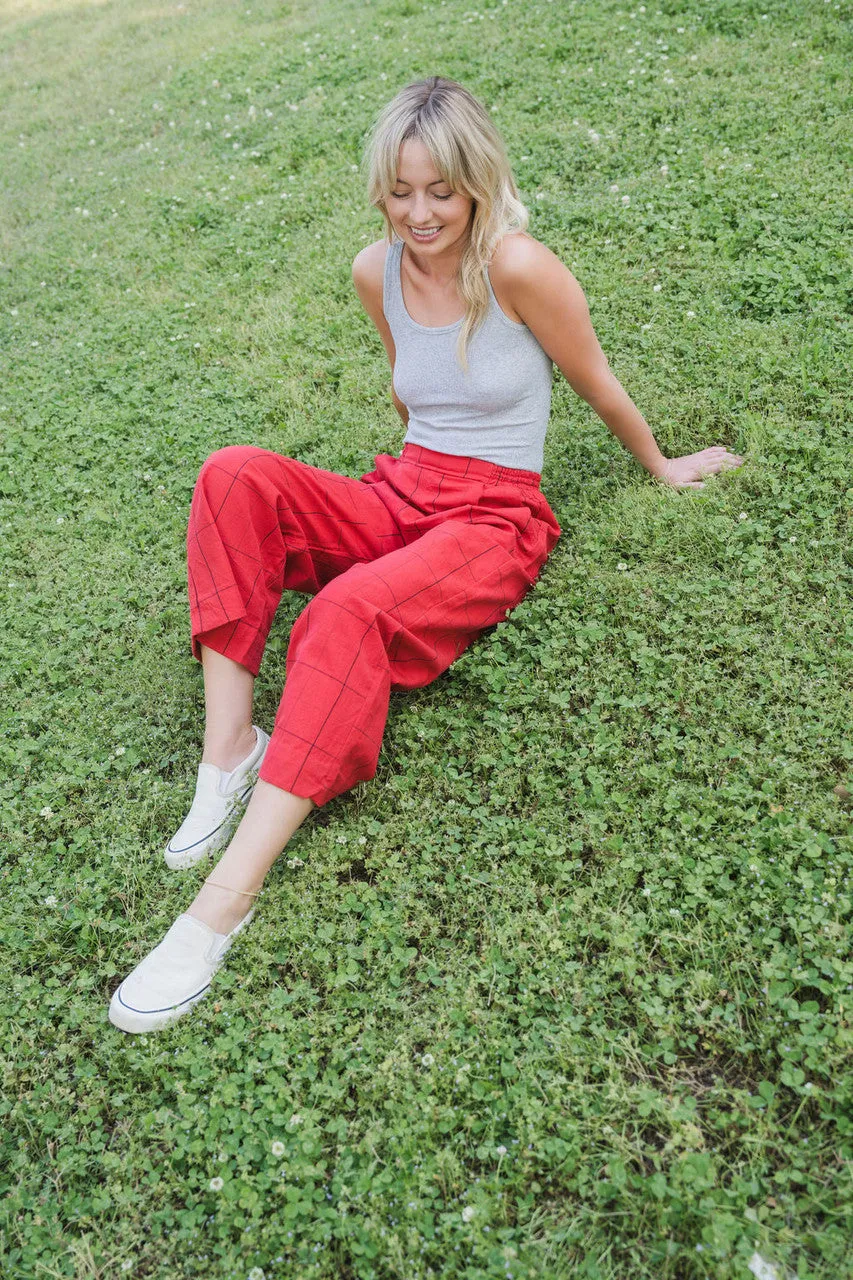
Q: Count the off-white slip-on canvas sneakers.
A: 2